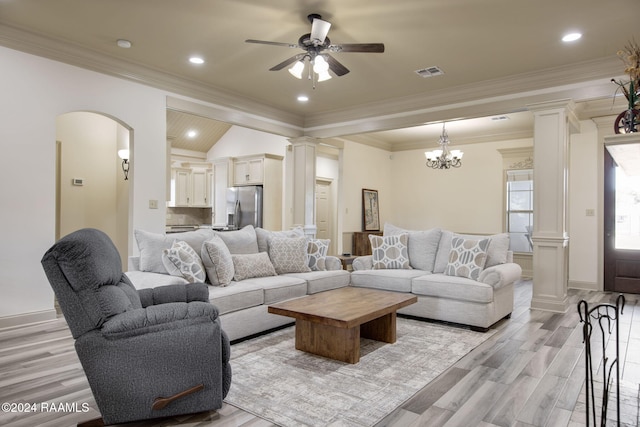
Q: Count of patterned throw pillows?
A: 7